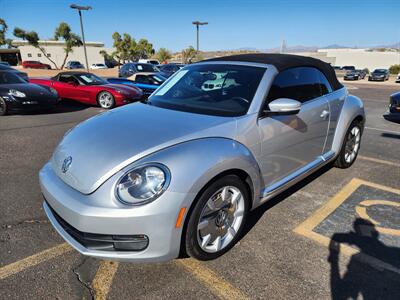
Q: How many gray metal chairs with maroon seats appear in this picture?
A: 0